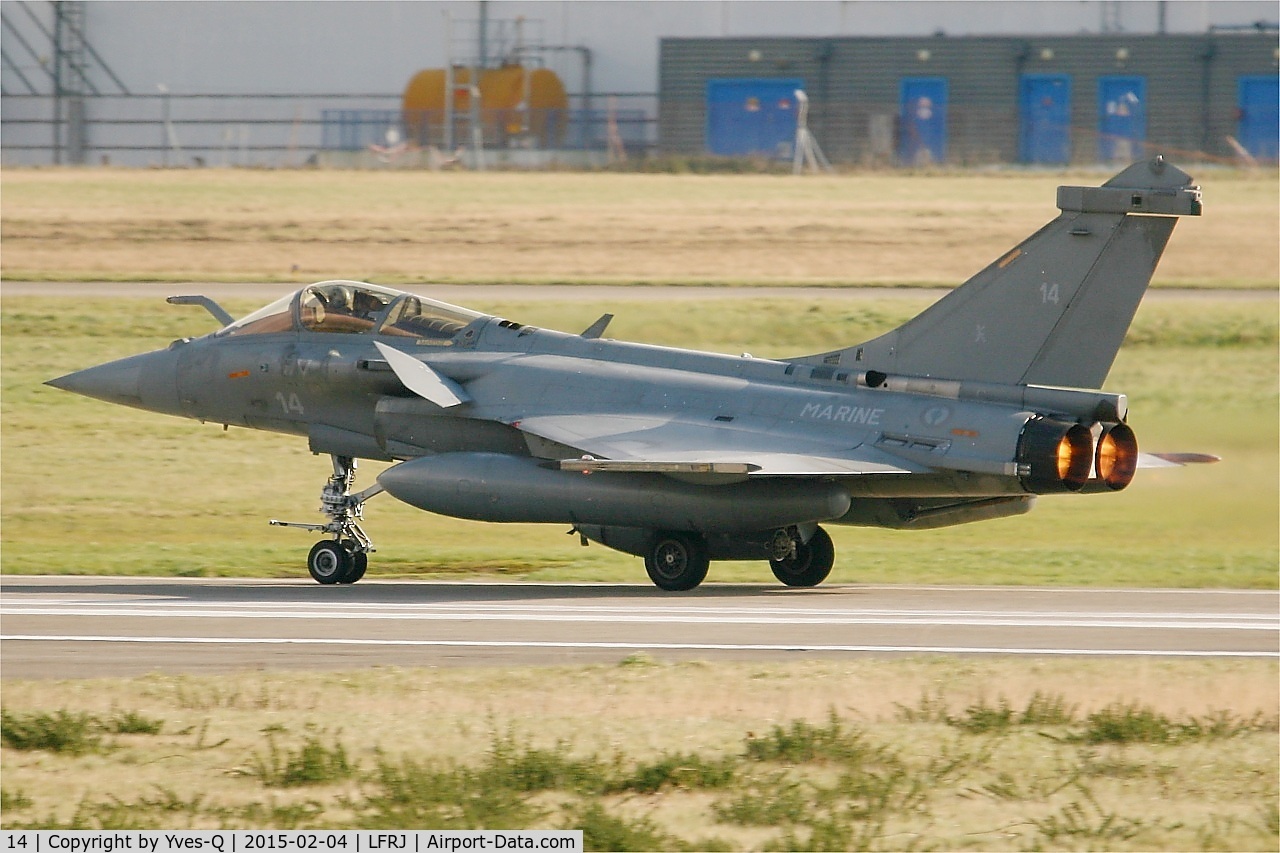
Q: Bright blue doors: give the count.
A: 5